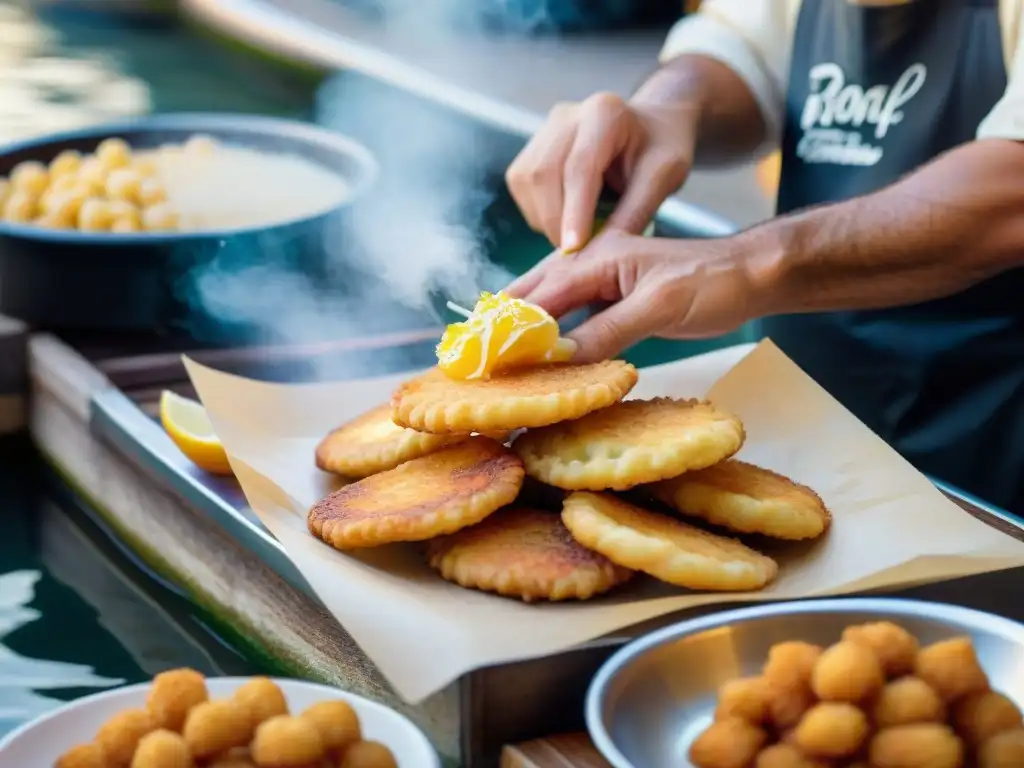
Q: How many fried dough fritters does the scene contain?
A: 7